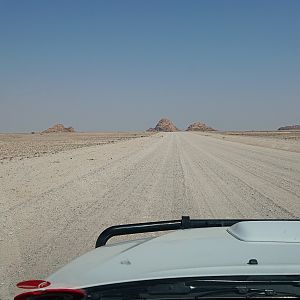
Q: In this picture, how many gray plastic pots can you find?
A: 0